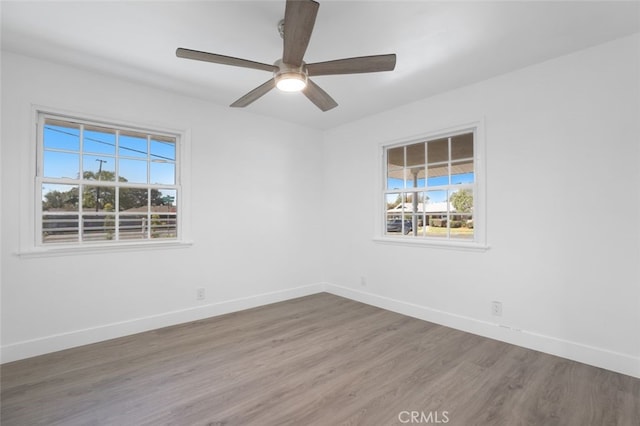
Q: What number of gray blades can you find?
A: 5